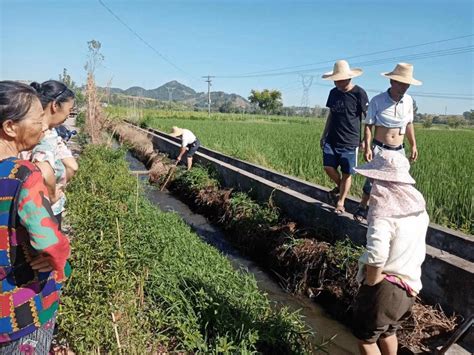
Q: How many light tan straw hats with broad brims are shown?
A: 3